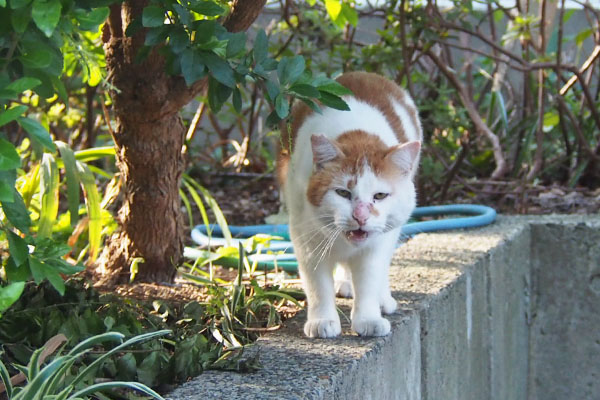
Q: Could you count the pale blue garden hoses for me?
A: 1